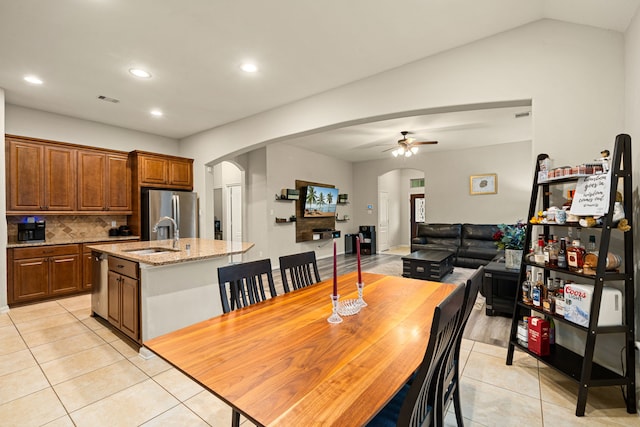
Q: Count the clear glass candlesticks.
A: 2